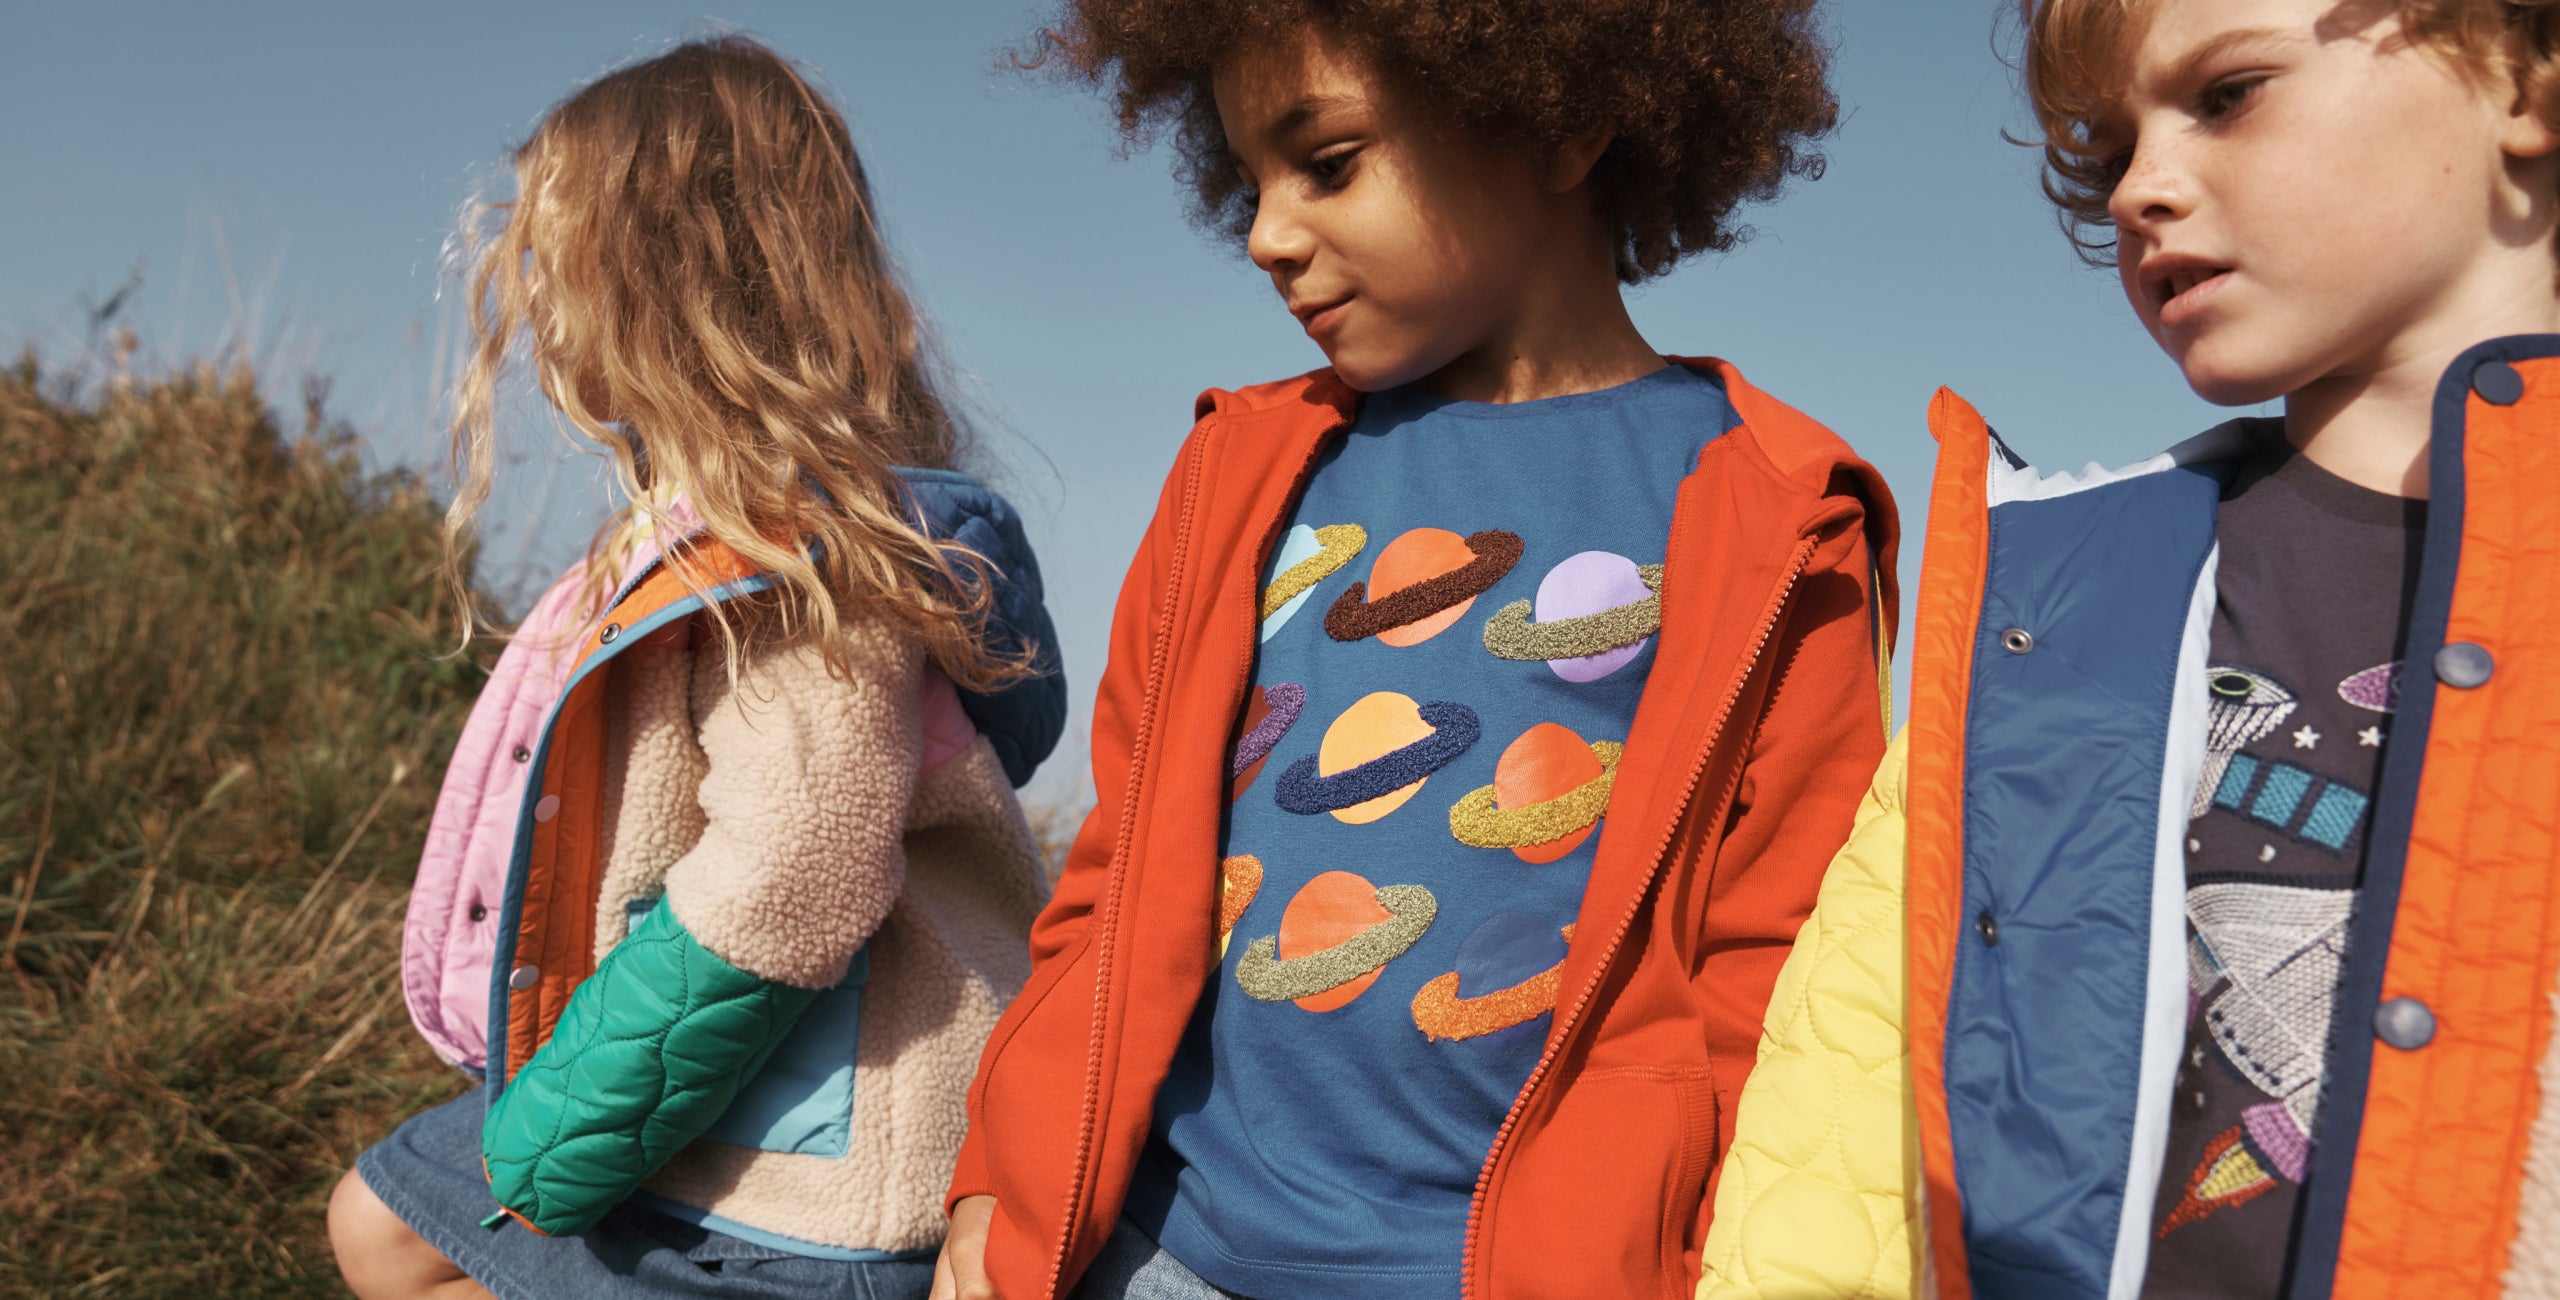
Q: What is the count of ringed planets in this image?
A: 9